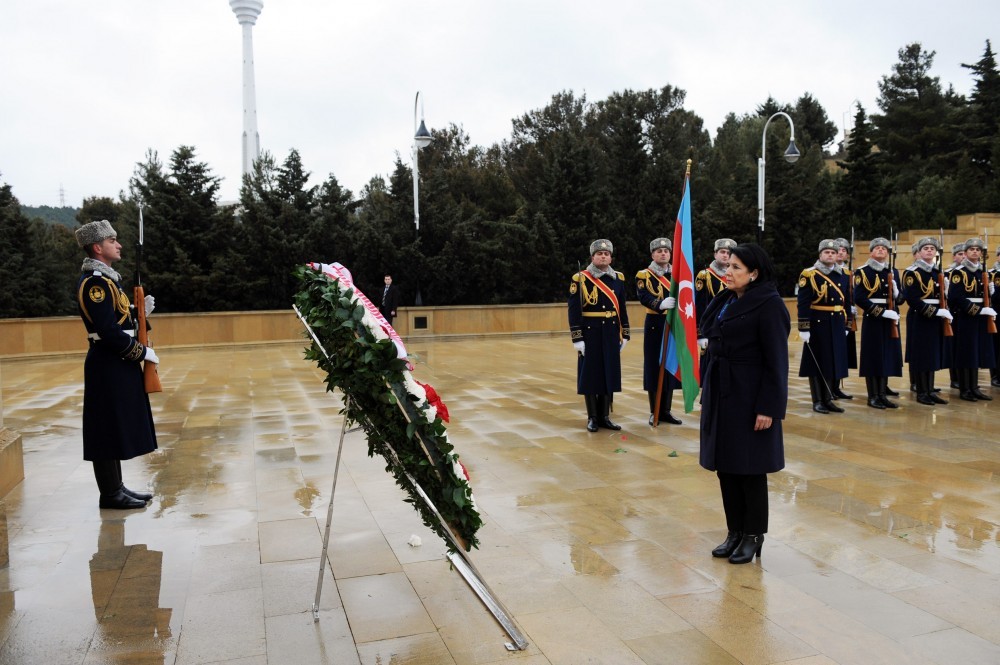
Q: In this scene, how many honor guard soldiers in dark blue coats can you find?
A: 12